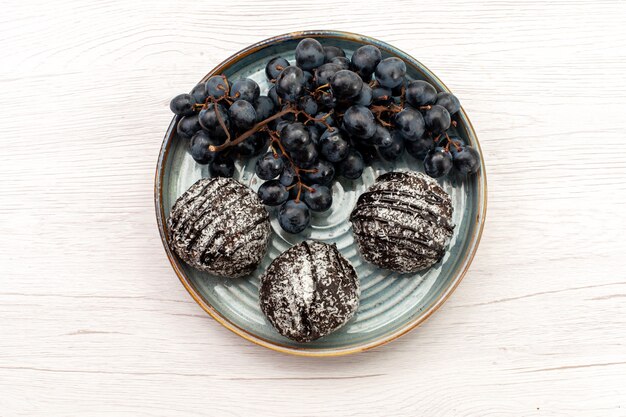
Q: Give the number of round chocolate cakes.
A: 3